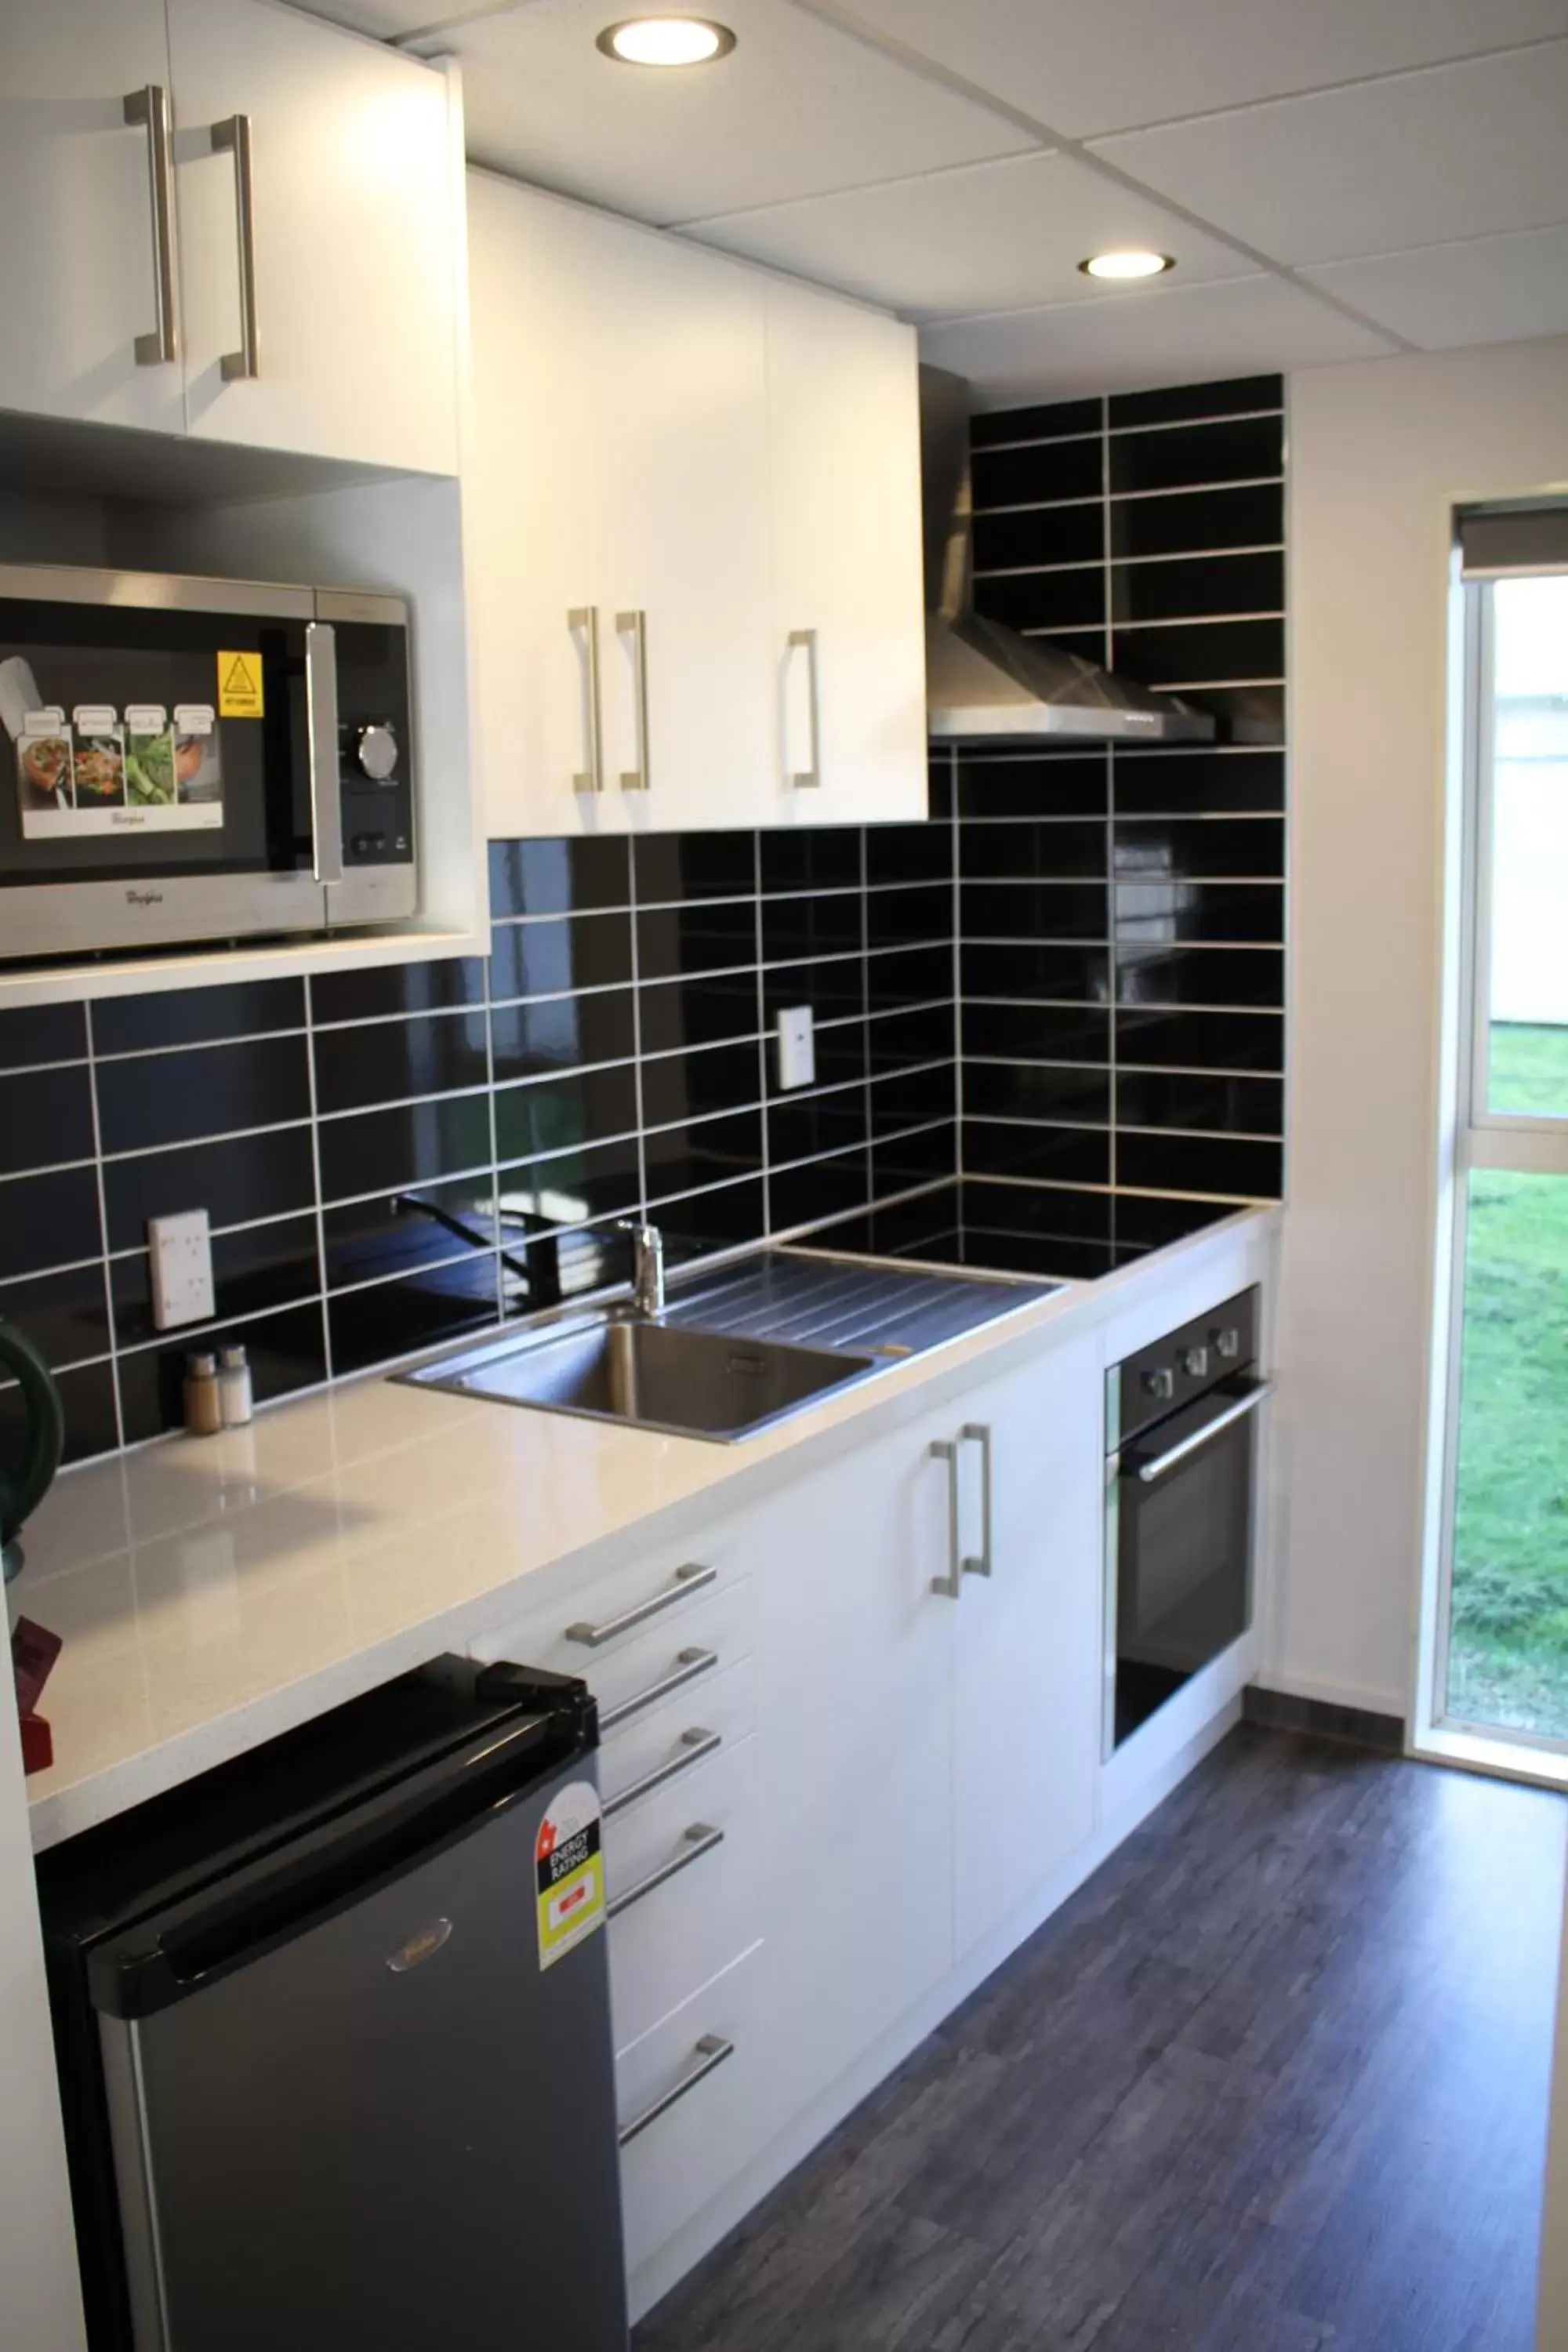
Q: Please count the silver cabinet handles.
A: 12